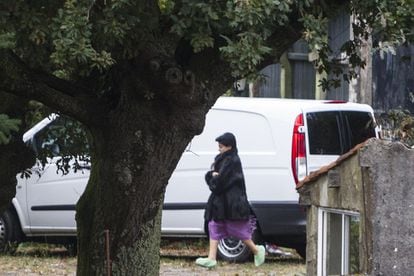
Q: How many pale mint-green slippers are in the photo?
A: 2